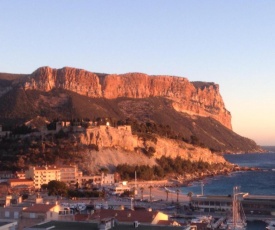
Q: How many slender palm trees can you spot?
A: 5